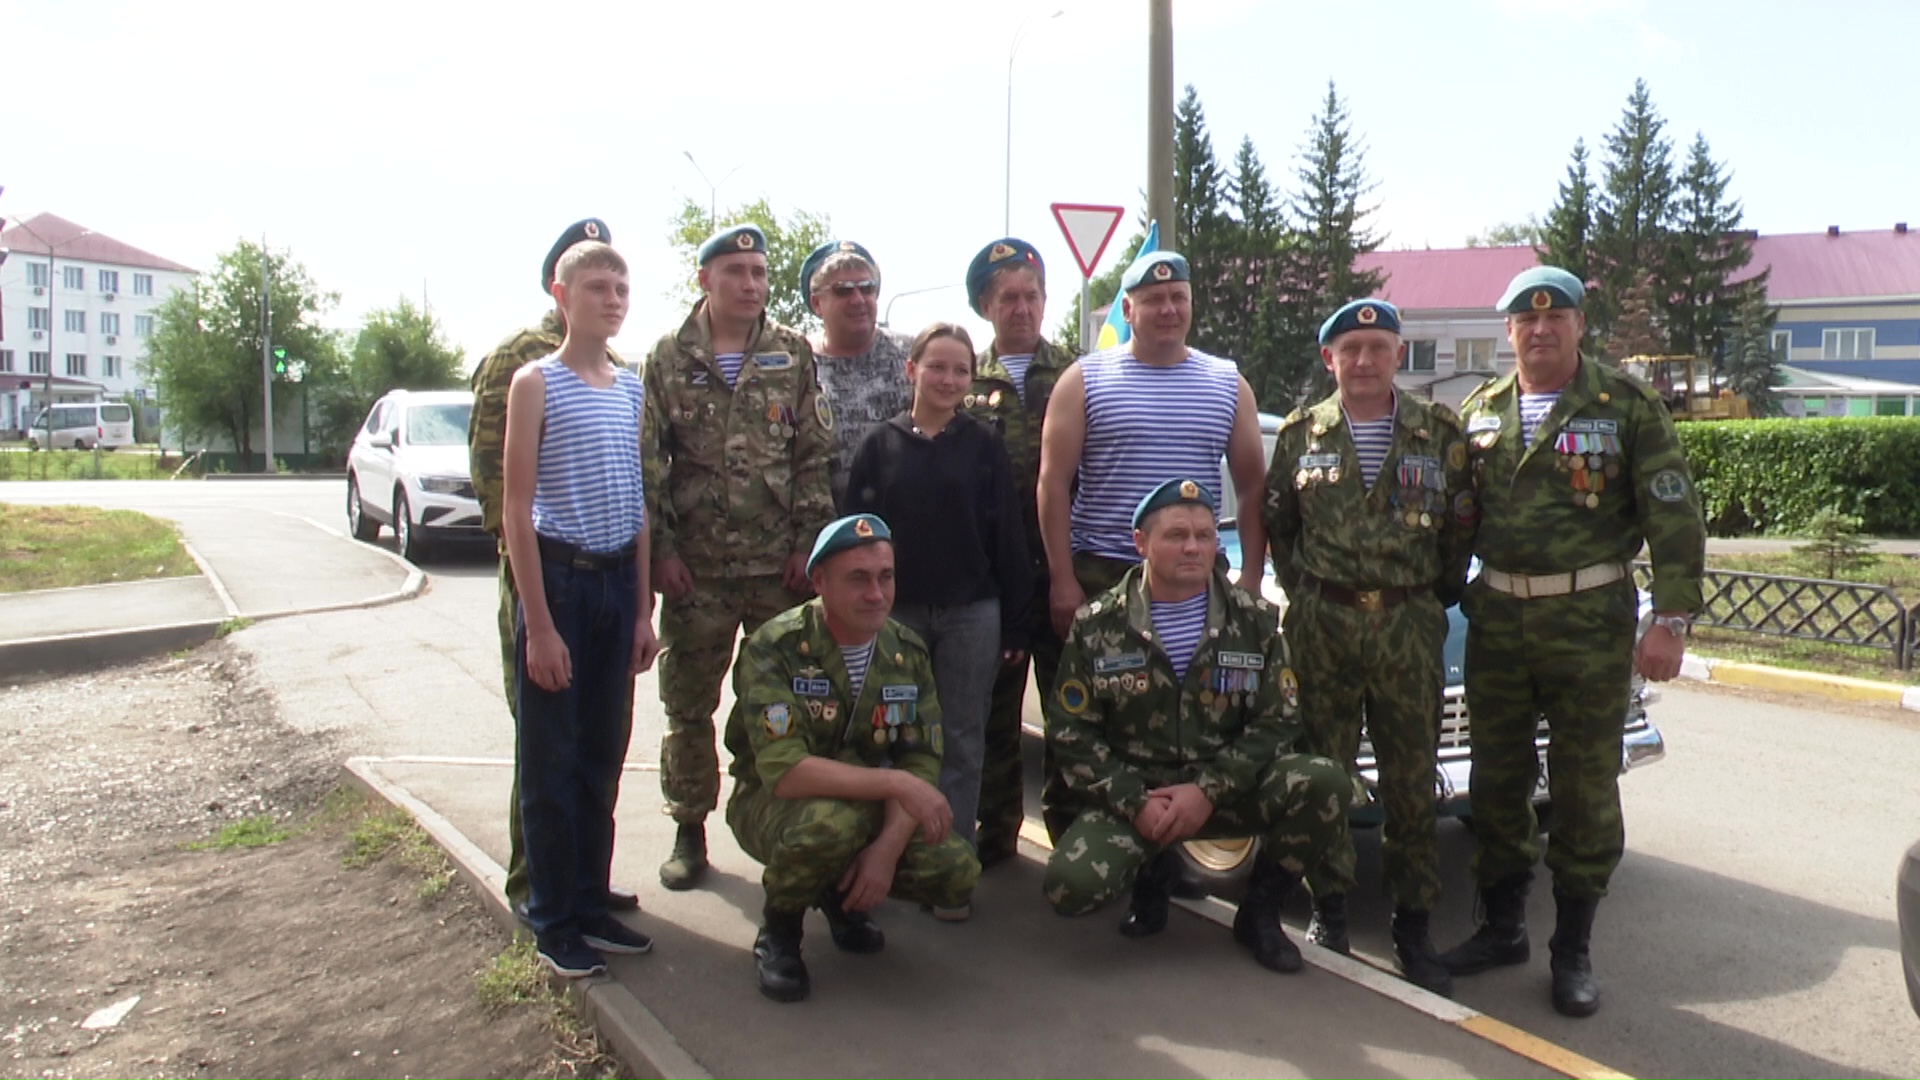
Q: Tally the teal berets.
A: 9